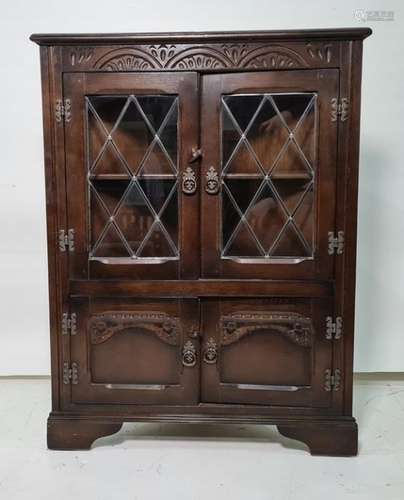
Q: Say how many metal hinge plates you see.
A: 8